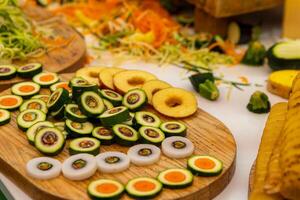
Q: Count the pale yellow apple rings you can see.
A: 5